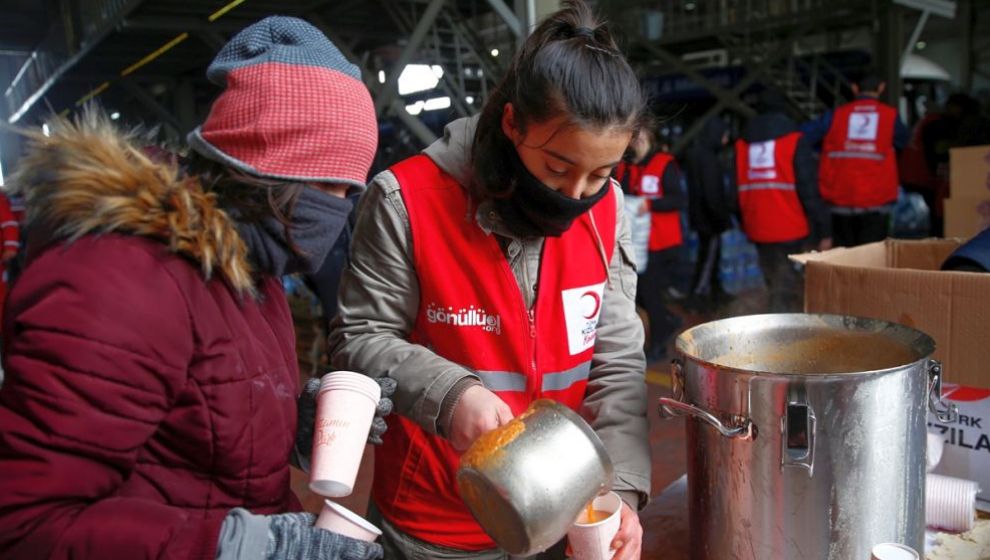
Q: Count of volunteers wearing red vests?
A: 4